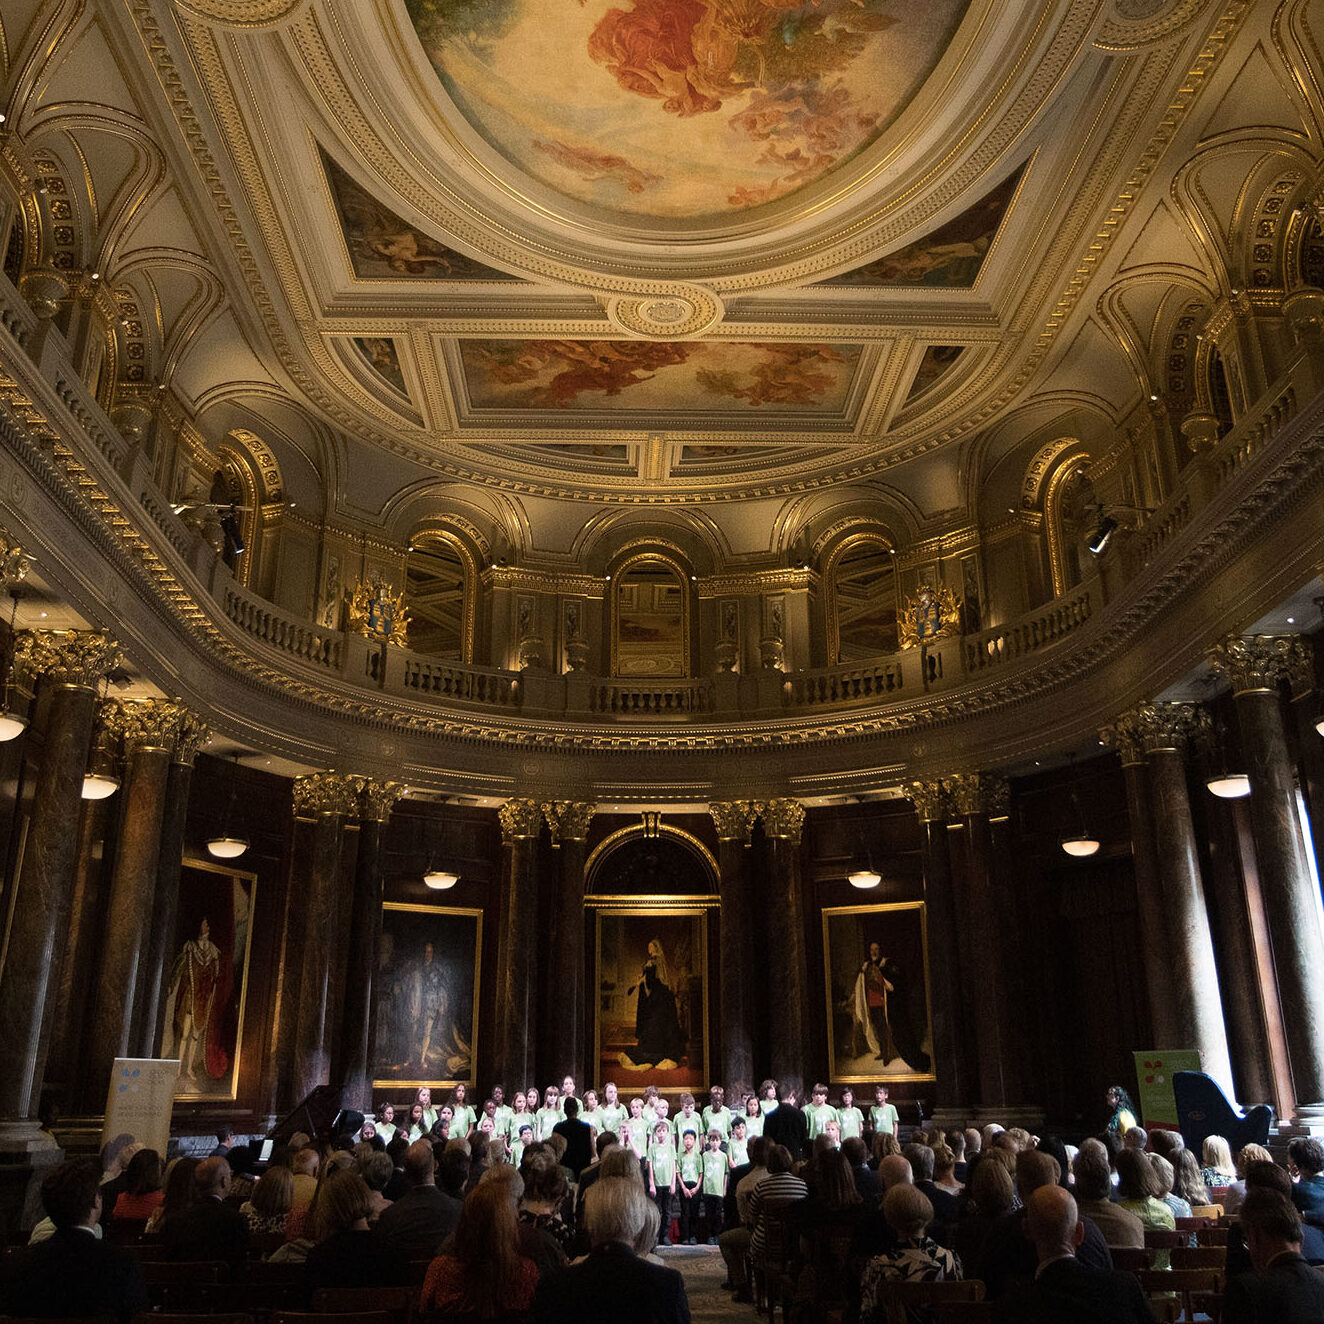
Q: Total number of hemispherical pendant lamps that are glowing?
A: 8